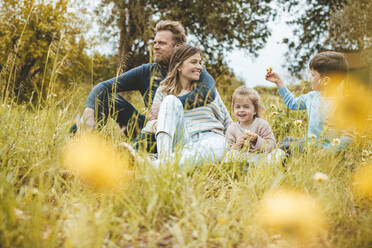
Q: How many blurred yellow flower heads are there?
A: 4